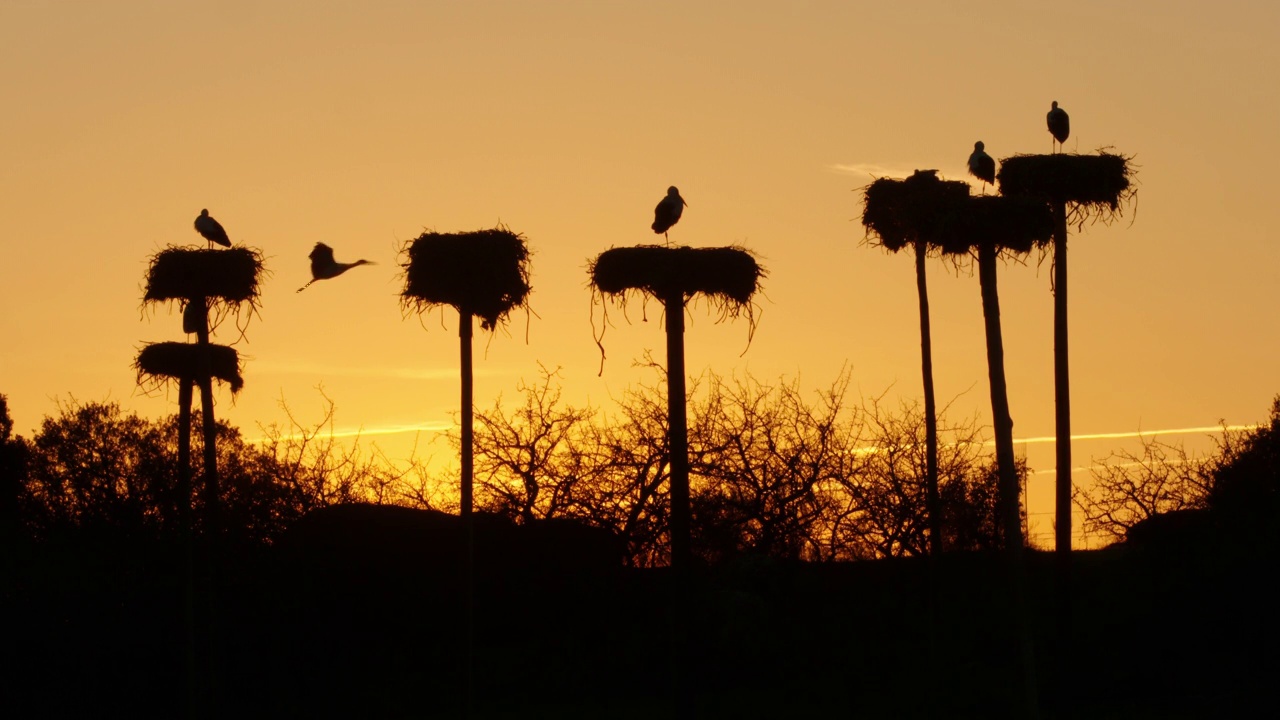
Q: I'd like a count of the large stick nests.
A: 7